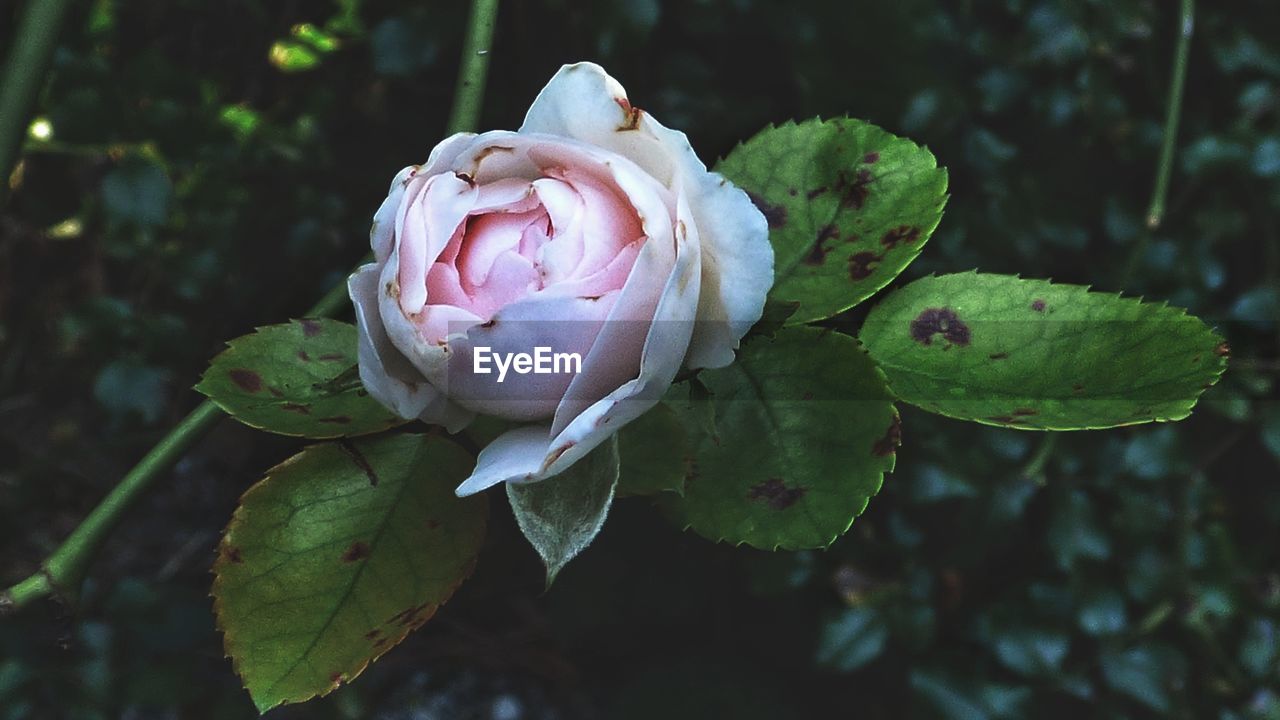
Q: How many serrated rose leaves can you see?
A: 5